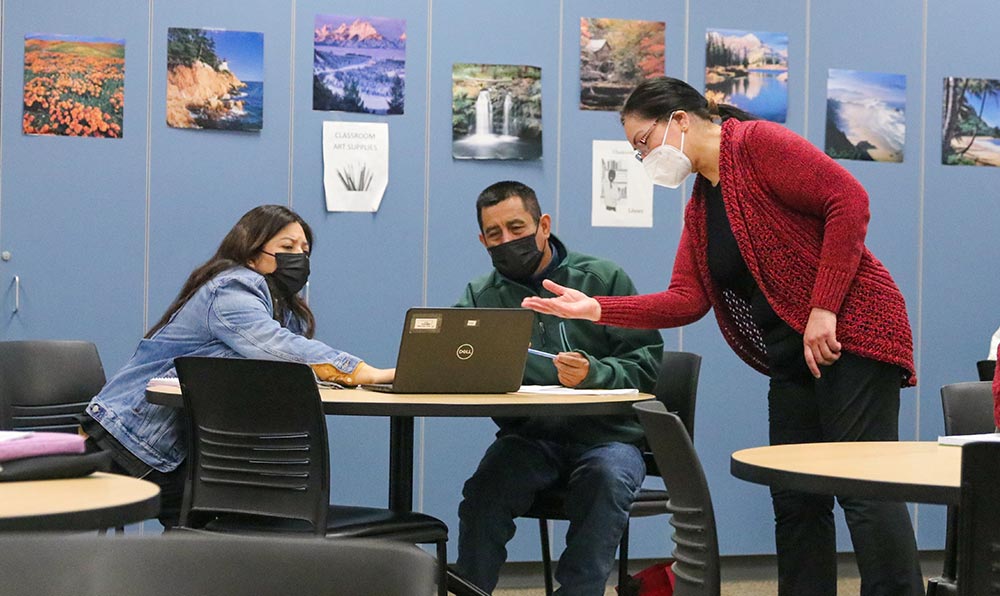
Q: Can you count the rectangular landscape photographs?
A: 8